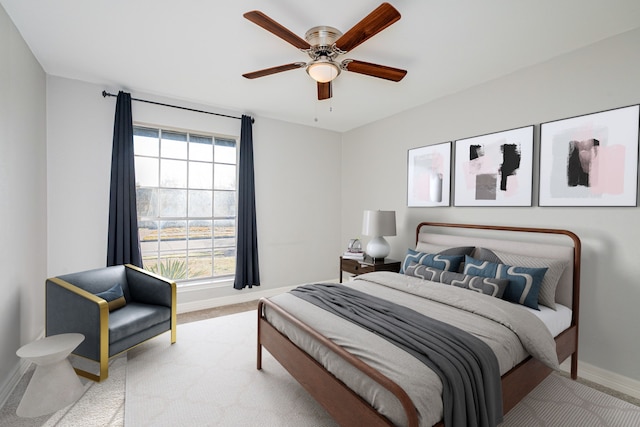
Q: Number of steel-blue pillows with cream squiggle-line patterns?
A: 2